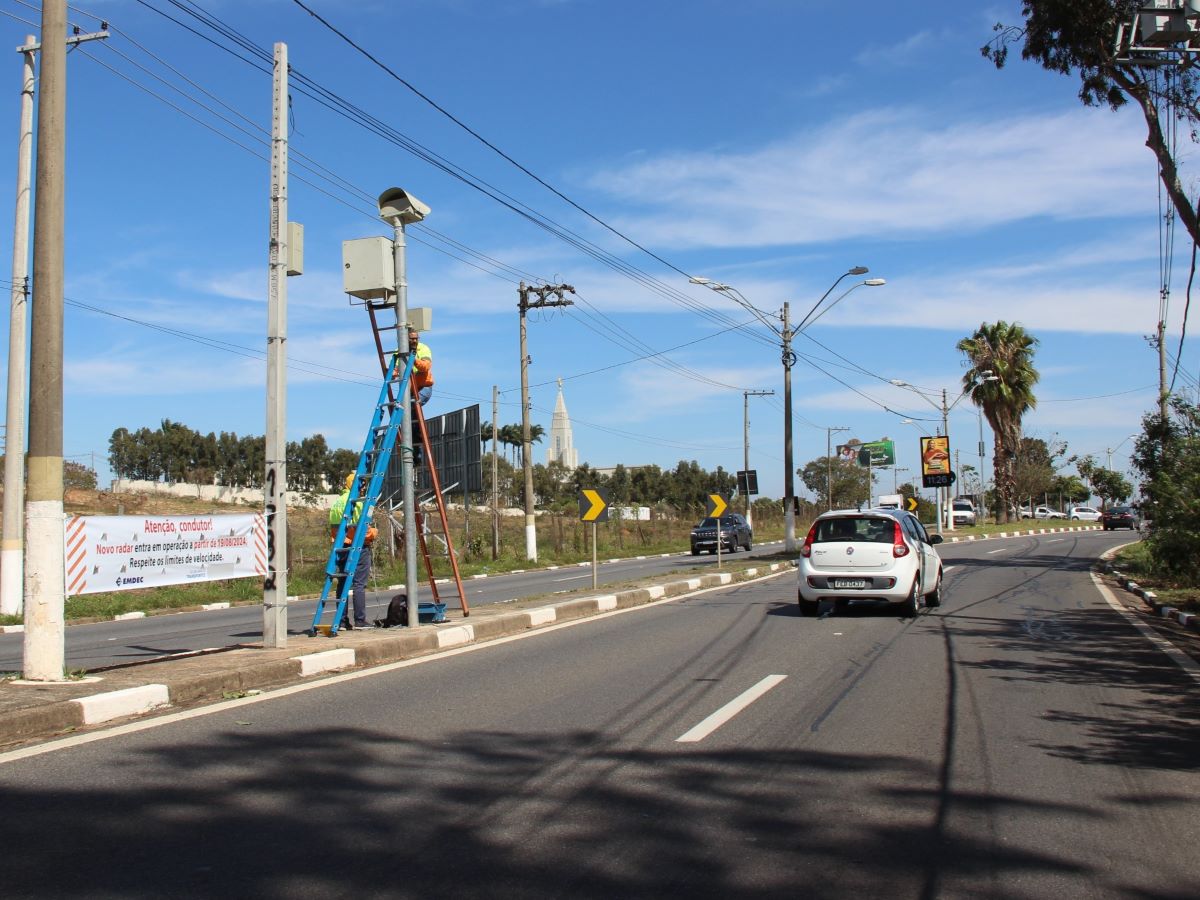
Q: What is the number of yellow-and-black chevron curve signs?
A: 3